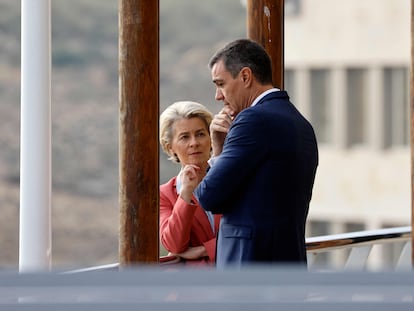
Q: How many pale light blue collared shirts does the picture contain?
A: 1